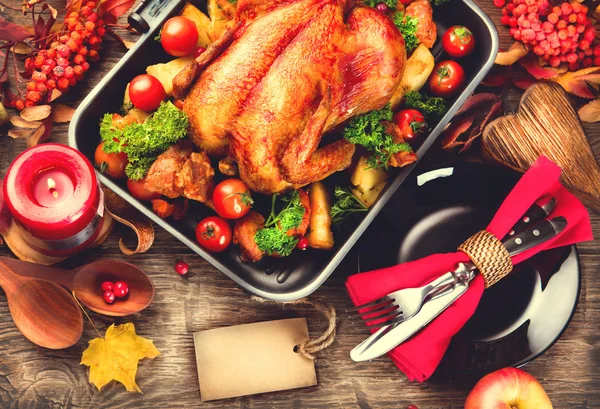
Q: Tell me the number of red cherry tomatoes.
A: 9